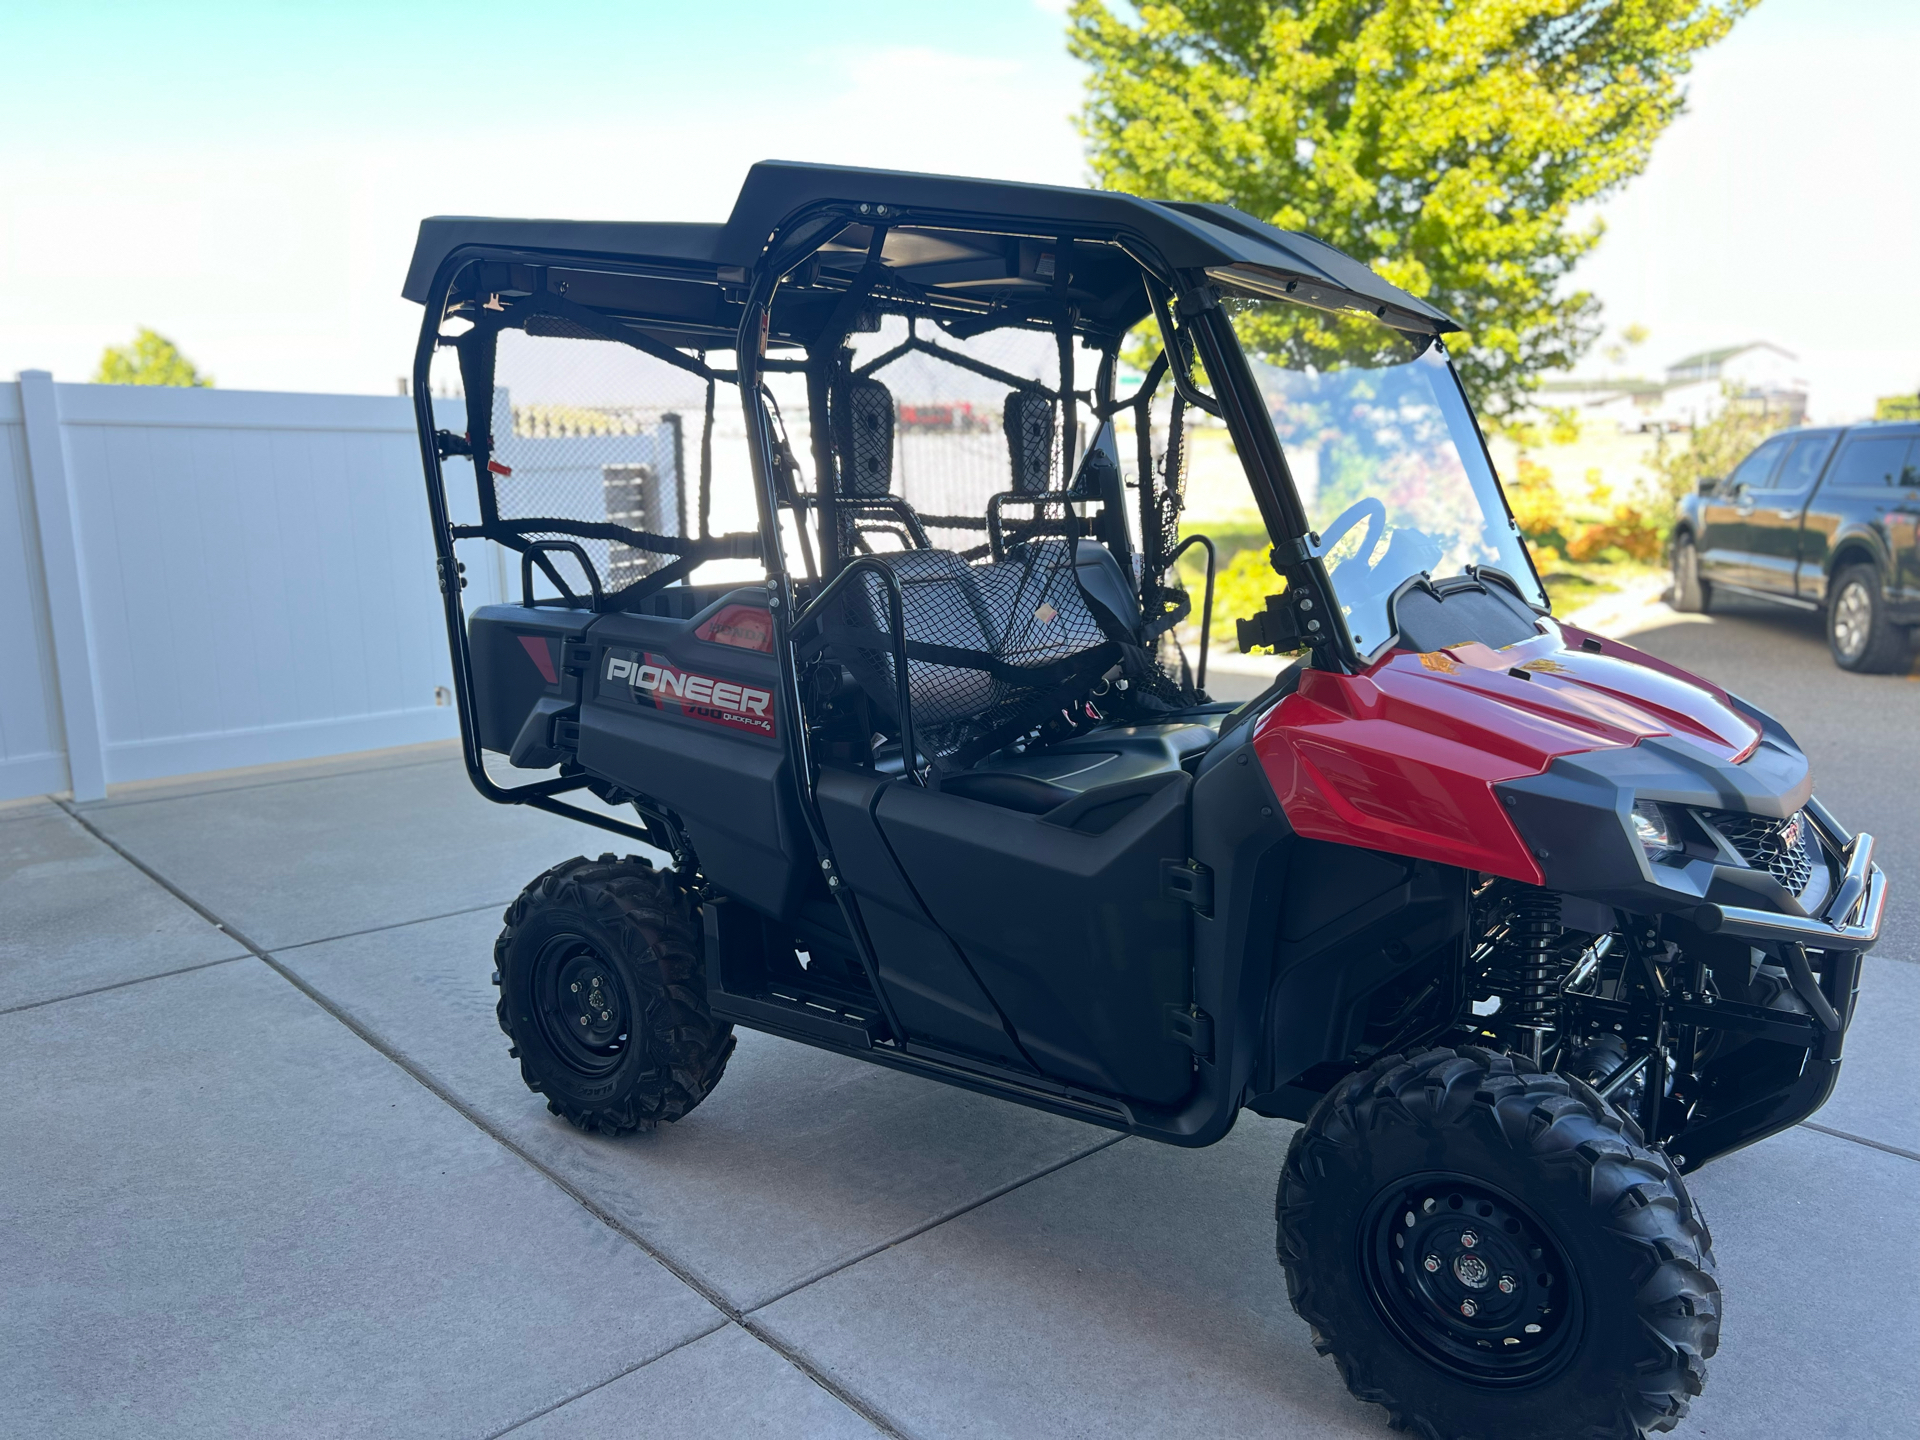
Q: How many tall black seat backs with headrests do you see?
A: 2